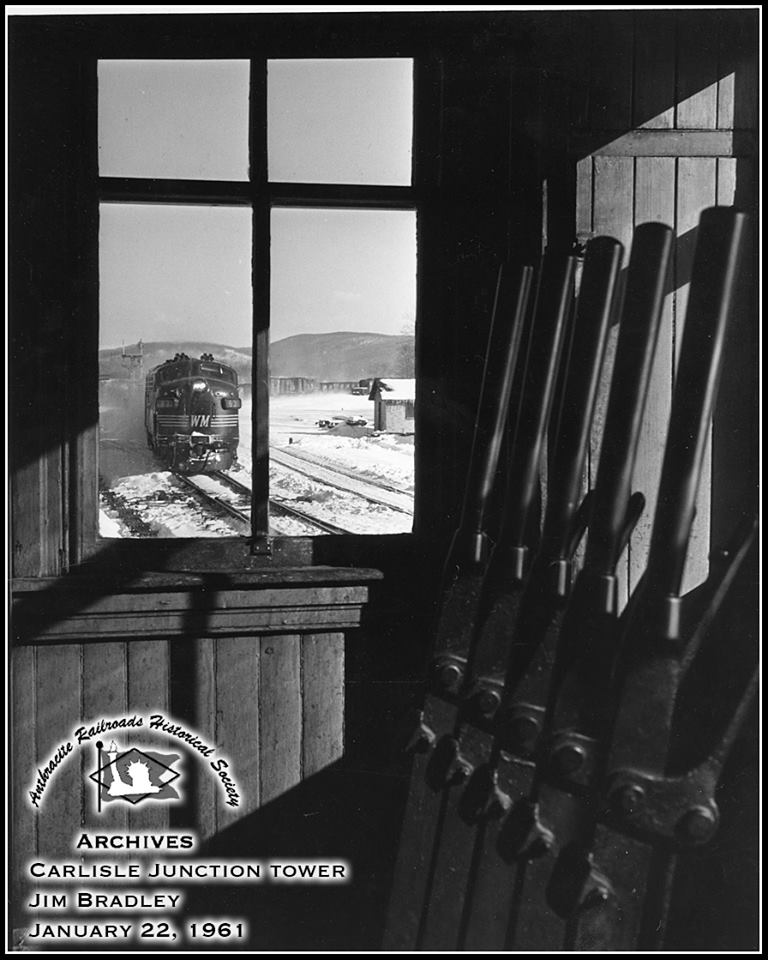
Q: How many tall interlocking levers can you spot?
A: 5